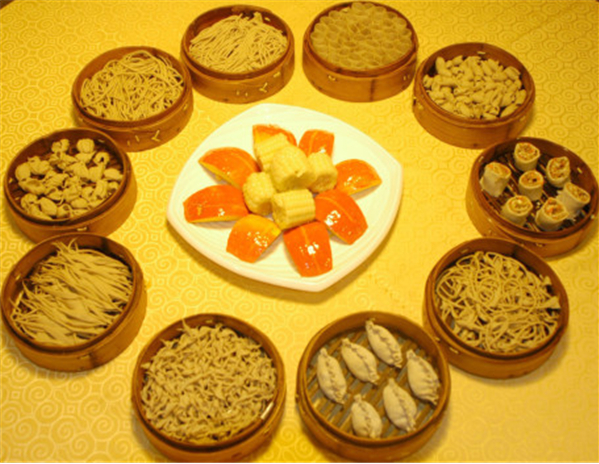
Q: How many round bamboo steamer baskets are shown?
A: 10